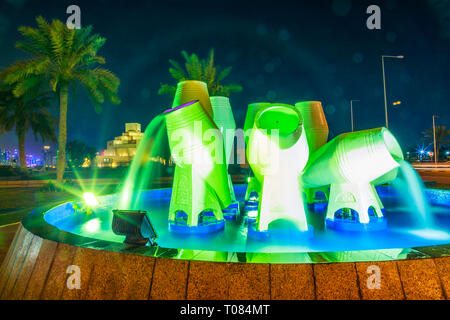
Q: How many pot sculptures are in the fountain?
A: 7